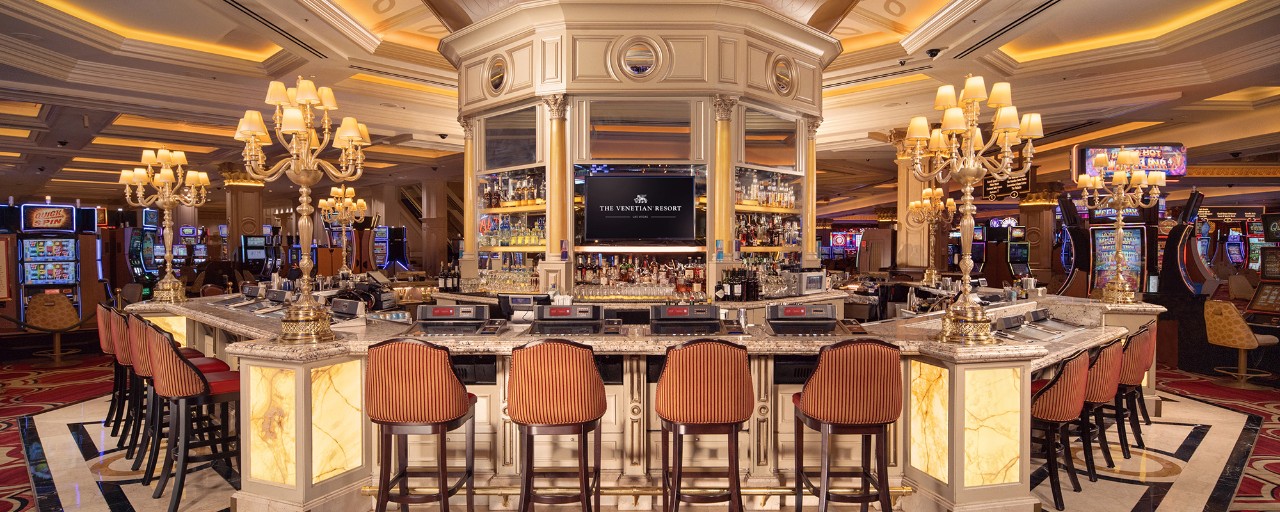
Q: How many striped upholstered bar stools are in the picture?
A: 12